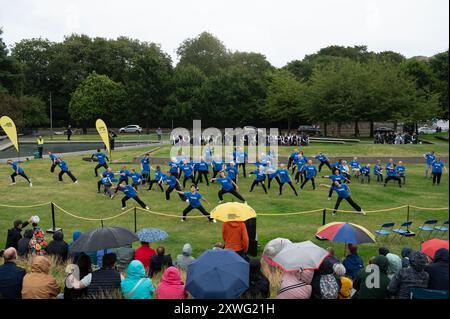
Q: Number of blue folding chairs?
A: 4